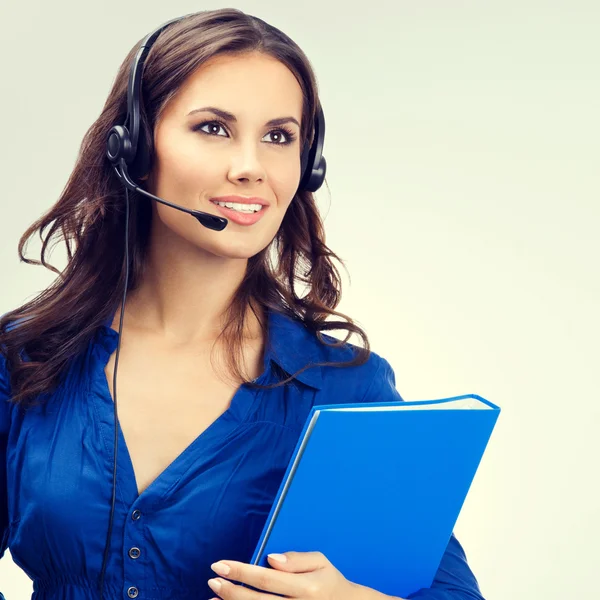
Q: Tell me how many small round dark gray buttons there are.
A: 3